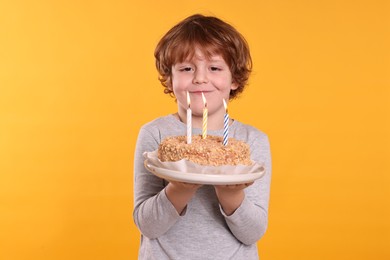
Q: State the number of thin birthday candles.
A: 3